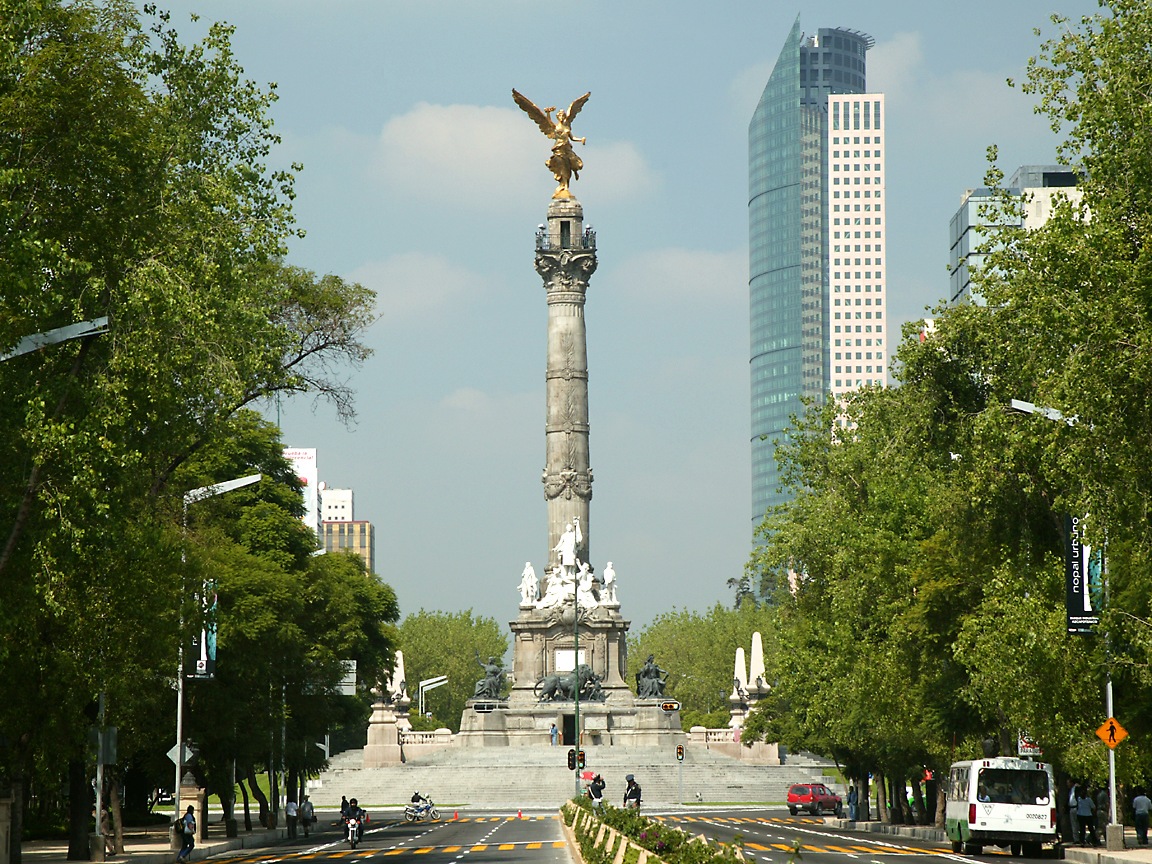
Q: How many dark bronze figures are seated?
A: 2